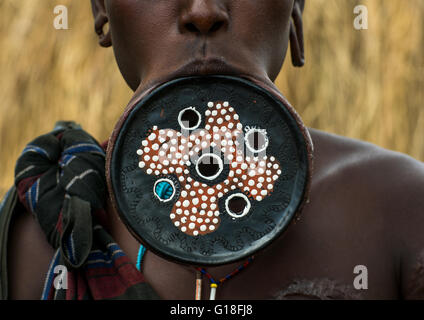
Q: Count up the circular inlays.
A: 5